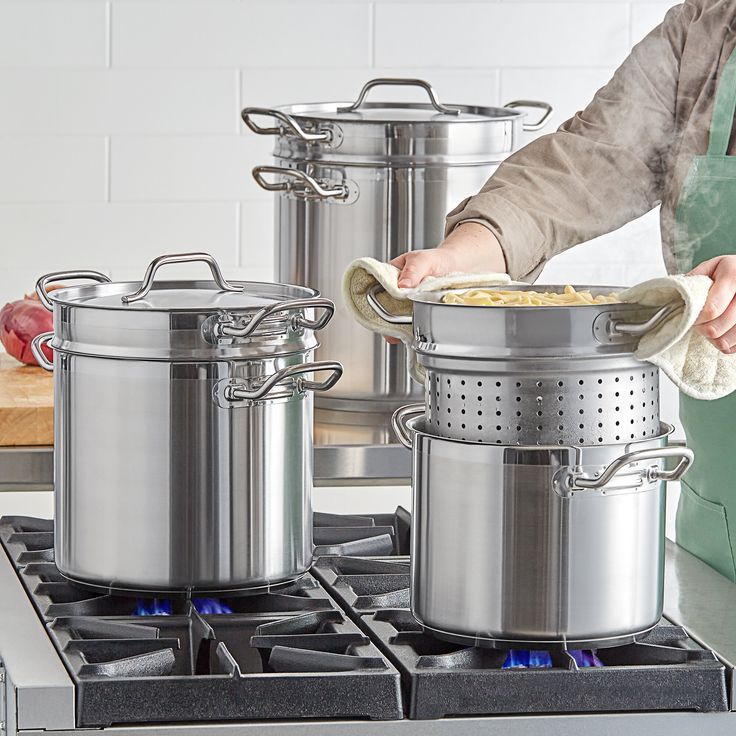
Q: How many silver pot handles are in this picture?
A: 13